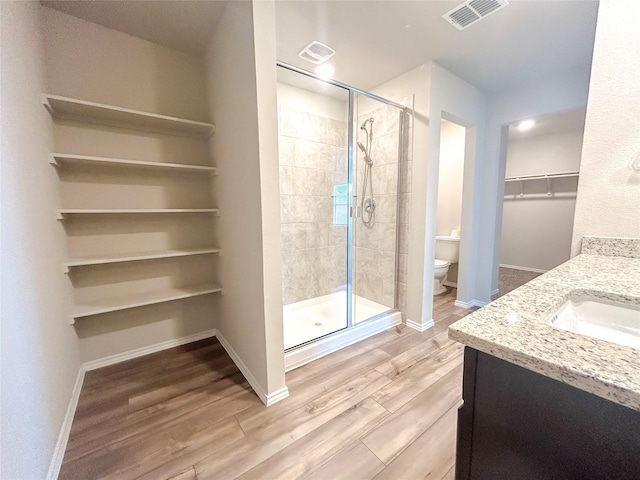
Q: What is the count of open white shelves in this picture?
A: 5